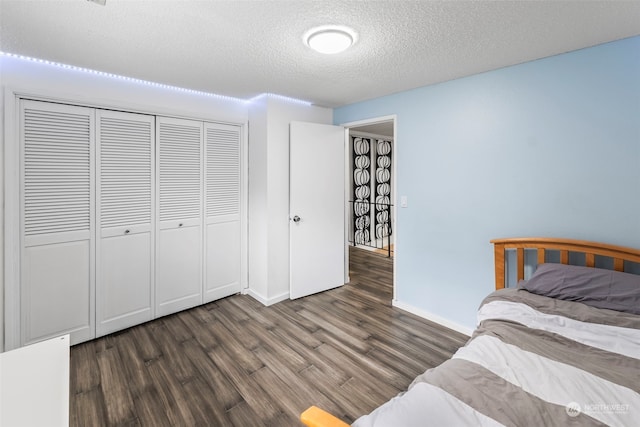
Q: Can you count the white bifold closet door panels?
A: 4